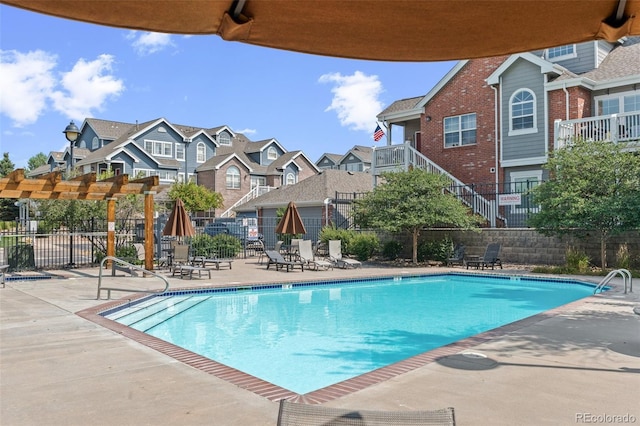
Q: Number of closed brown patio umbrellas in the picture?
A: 2